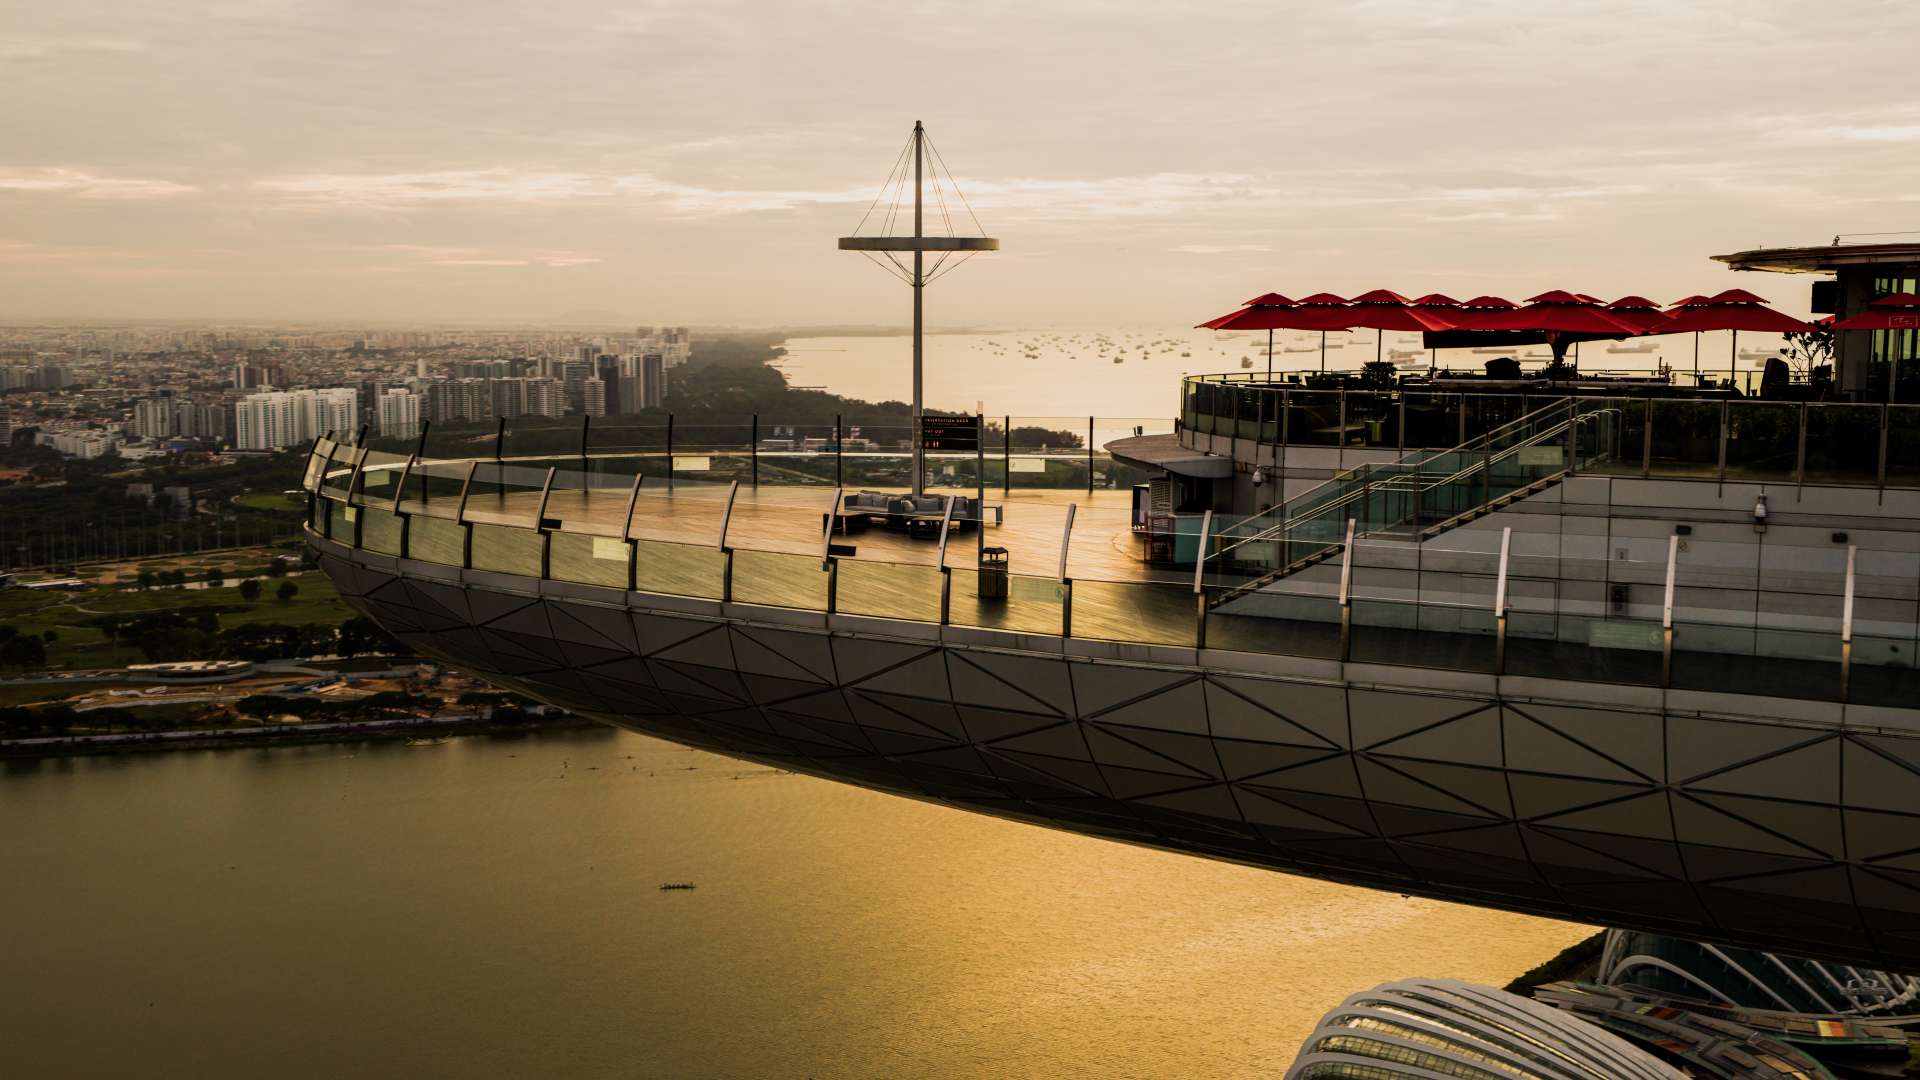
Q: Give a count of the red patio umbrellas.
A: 11